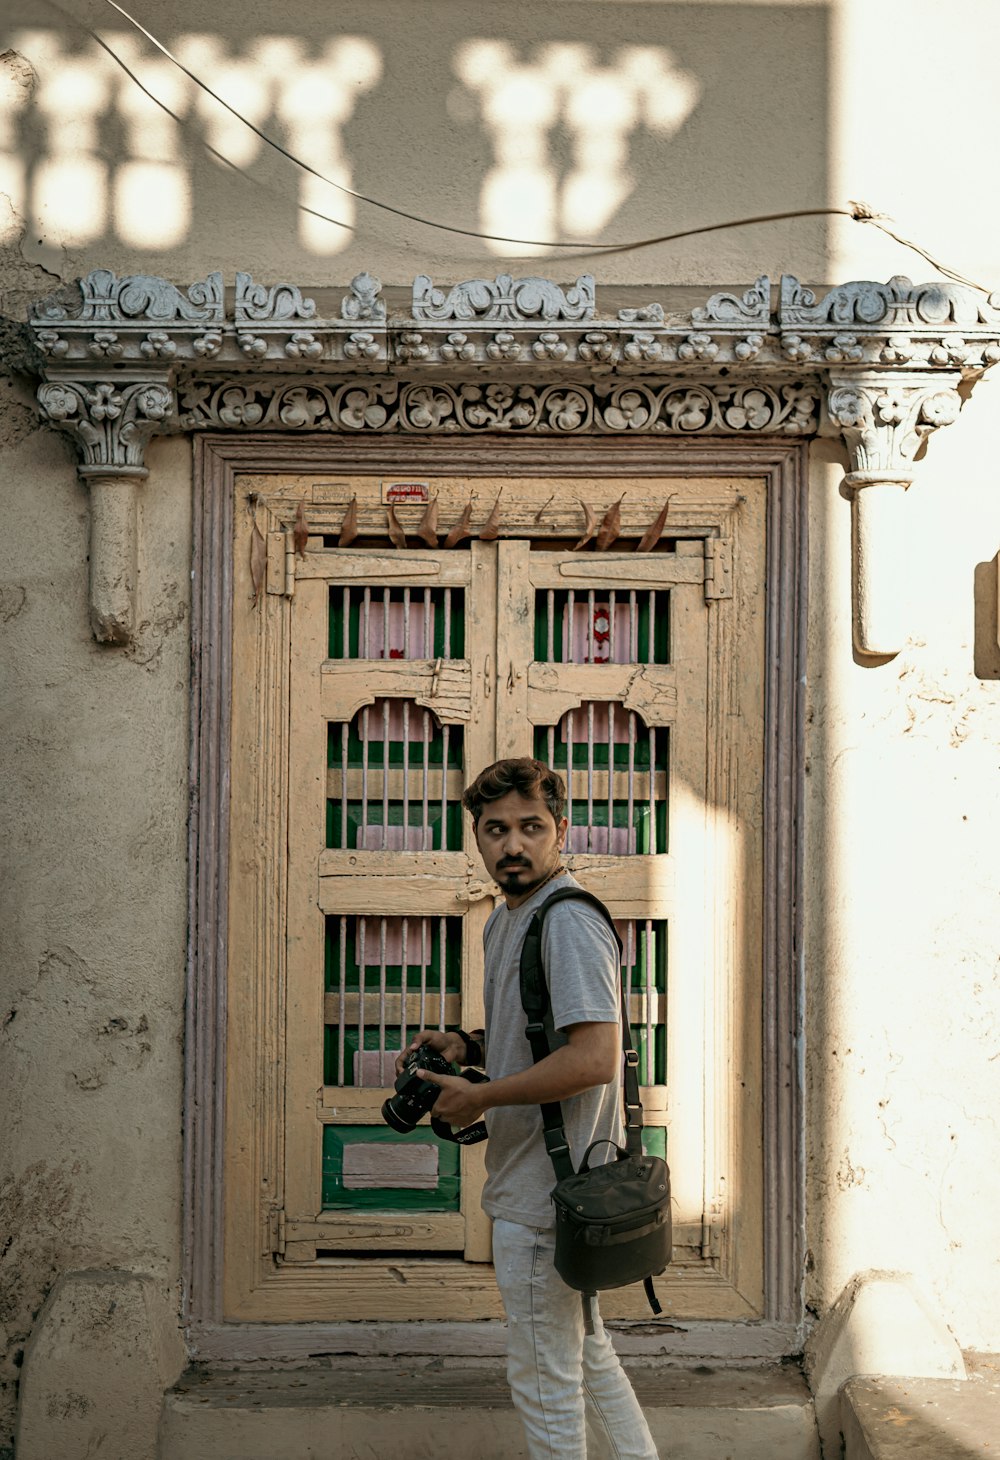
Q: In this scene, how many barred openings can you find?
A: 6